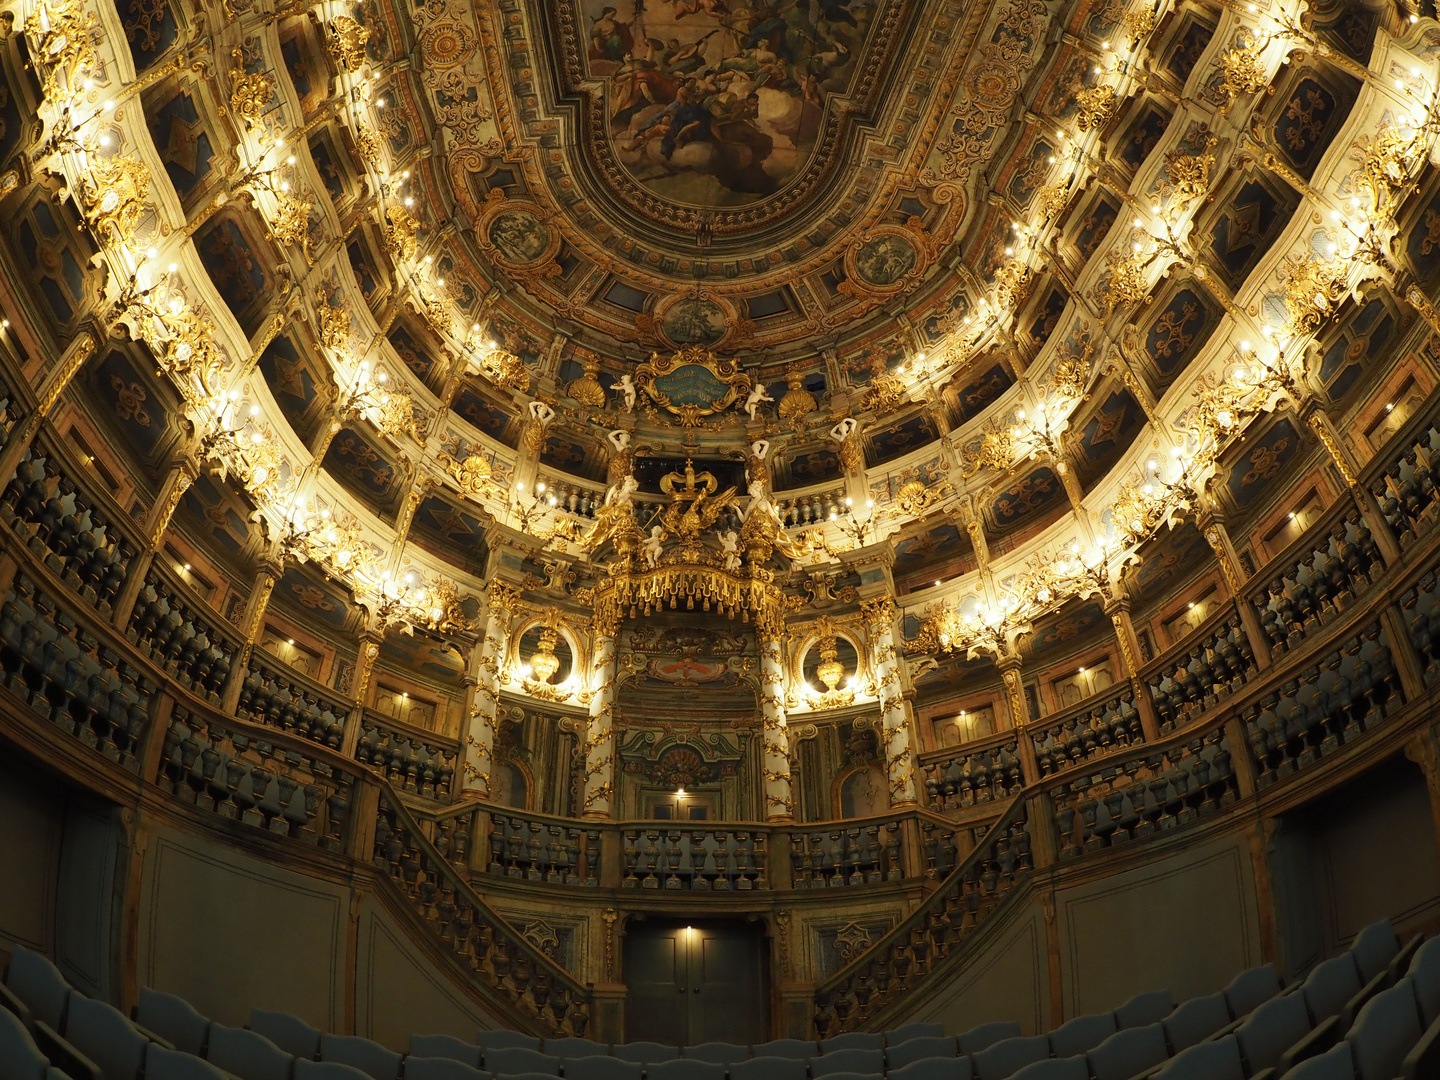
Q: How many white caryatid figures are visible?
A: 4